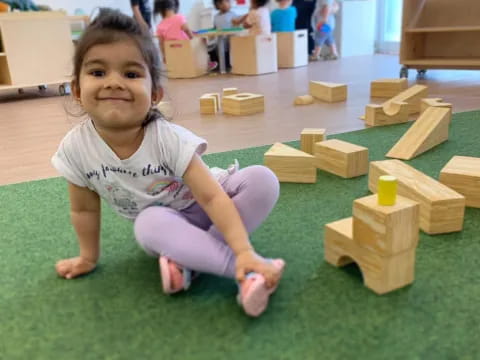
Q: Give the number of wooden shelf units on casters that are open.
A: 2